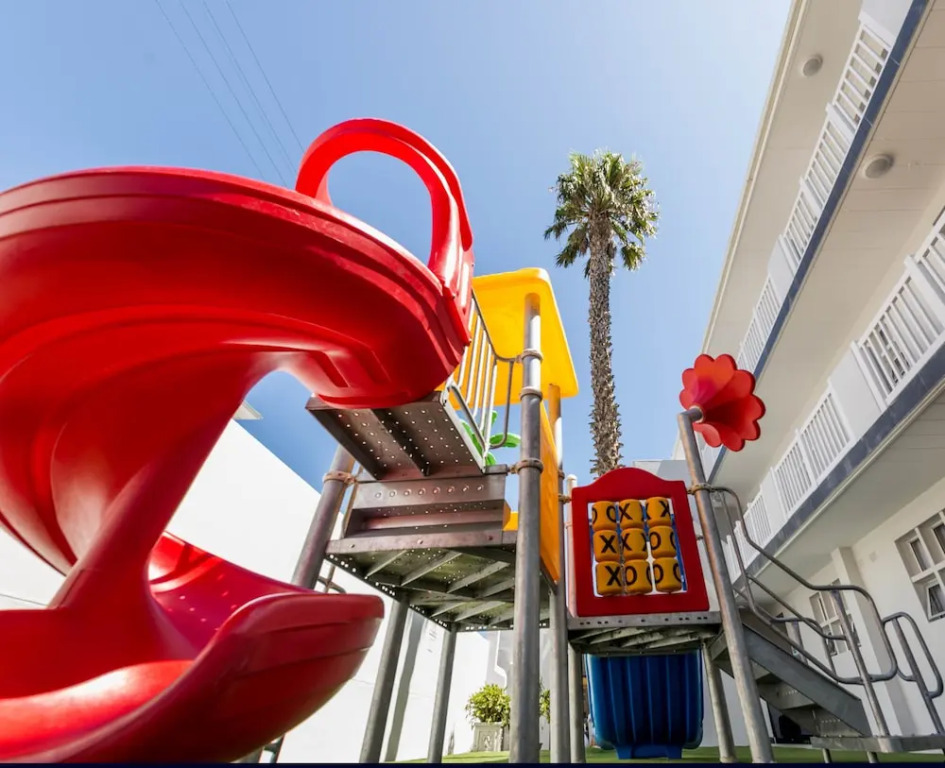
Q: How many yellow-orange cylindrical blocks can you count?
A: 9